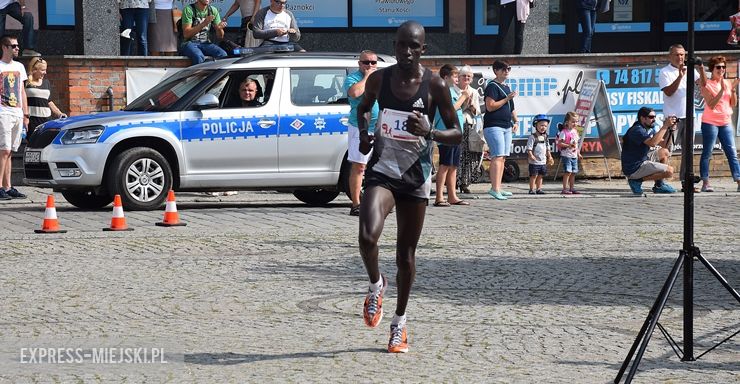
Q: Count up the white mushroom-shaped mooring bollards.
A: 0